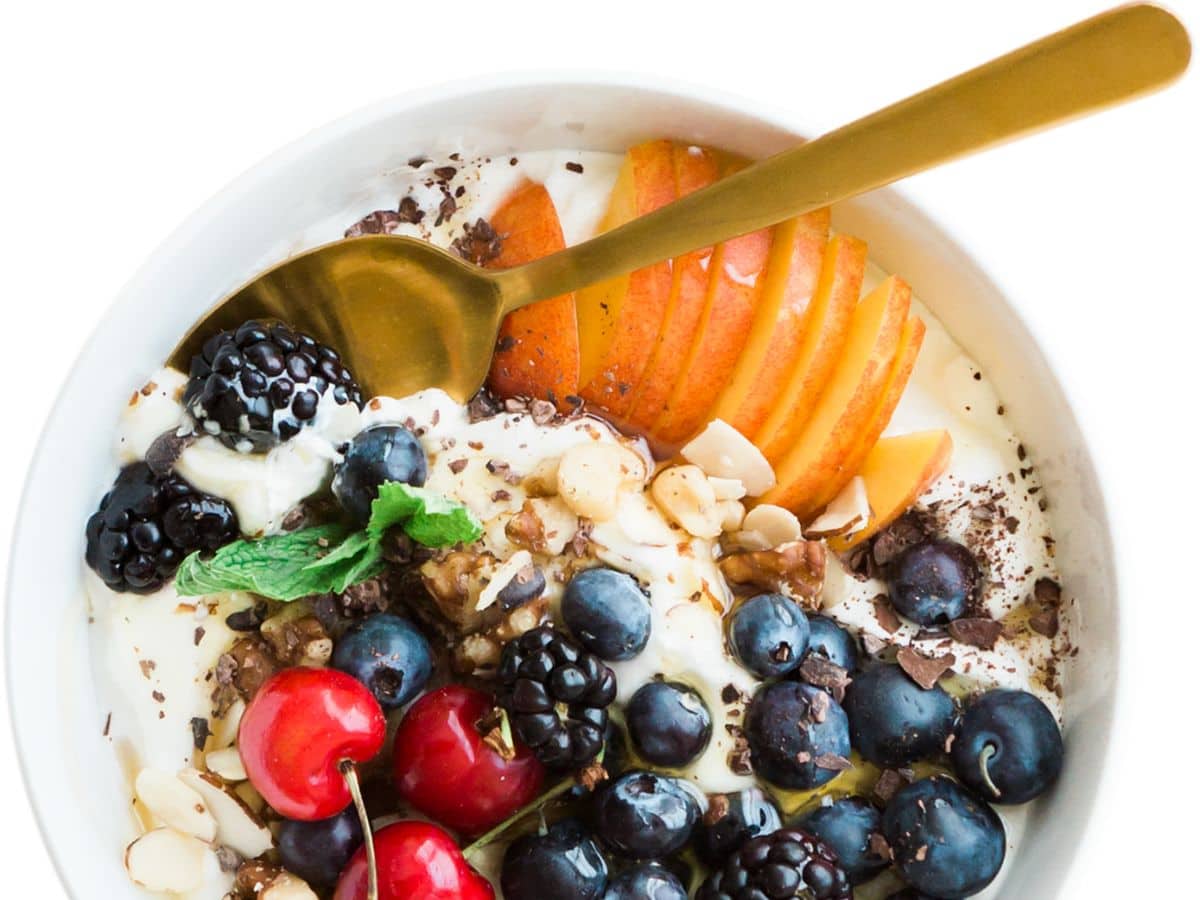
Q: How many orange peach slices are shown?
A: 9